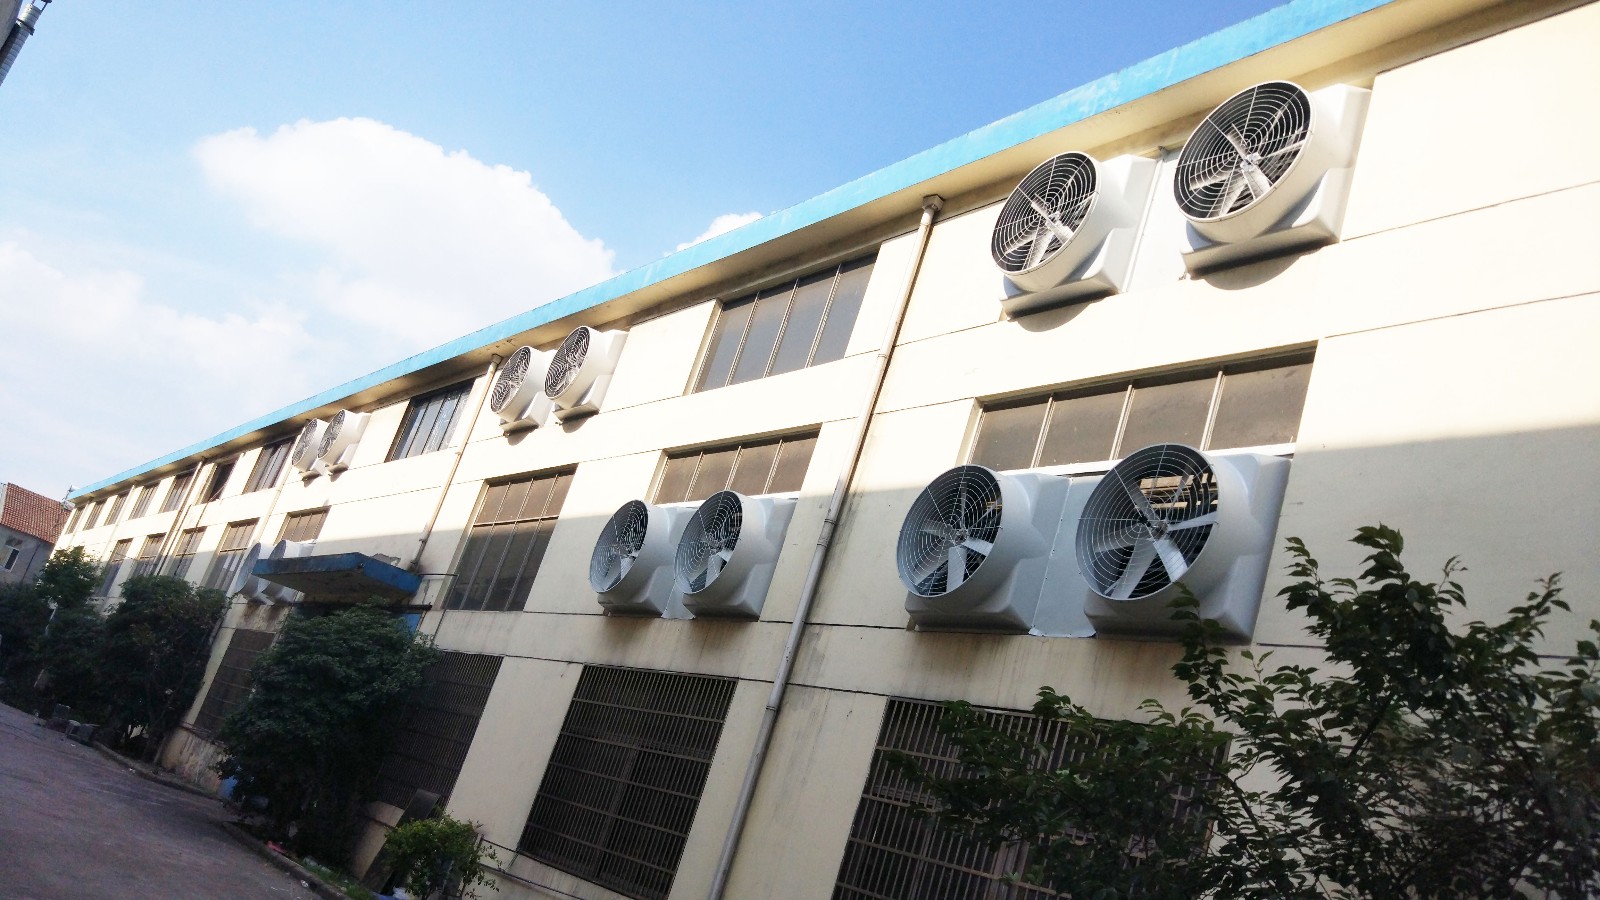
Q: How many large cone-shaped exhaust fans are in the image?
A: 12